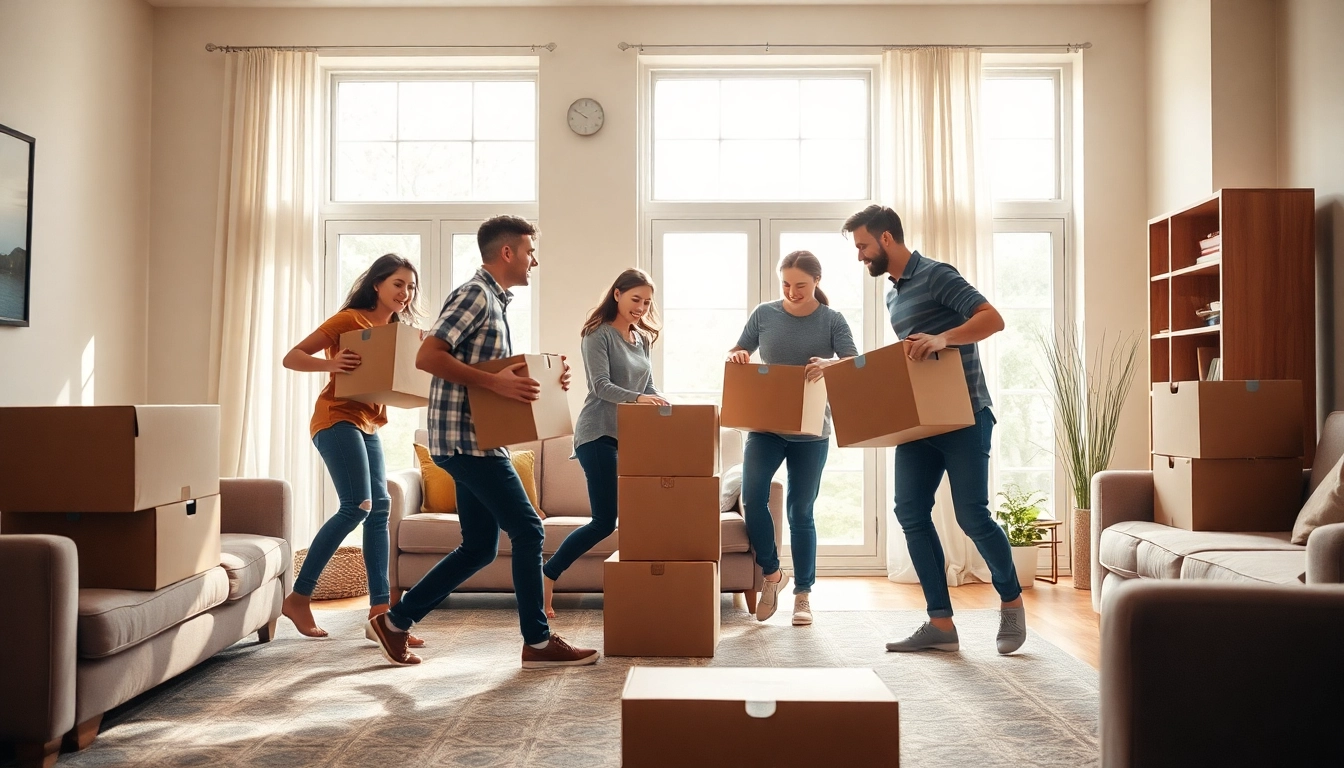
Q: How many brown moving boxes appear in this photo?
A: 12